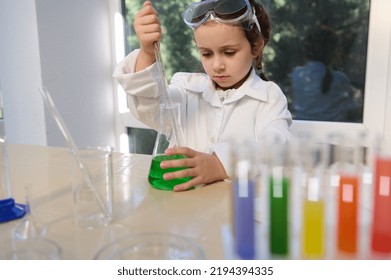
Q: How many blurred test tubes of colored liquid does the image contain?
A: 5